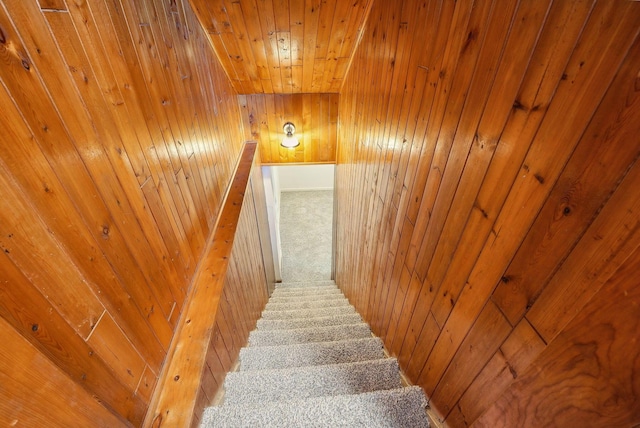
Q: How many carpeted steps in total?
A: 11